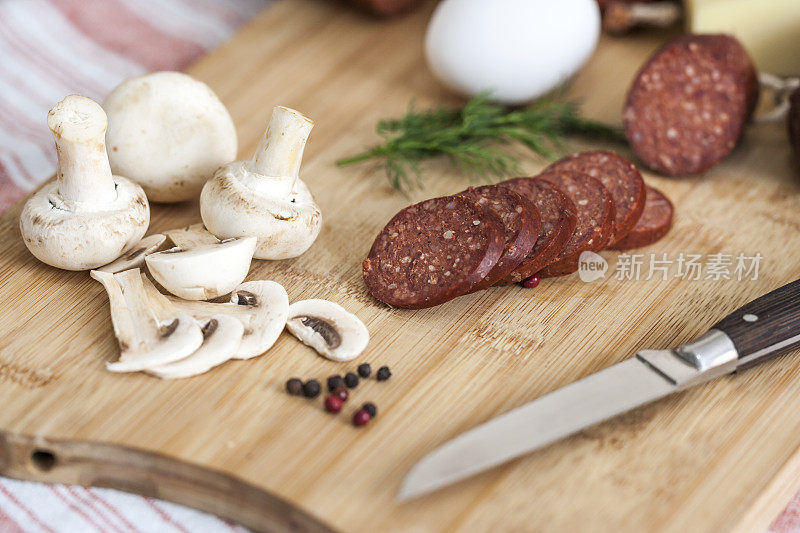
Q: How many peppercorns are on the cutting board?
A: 11